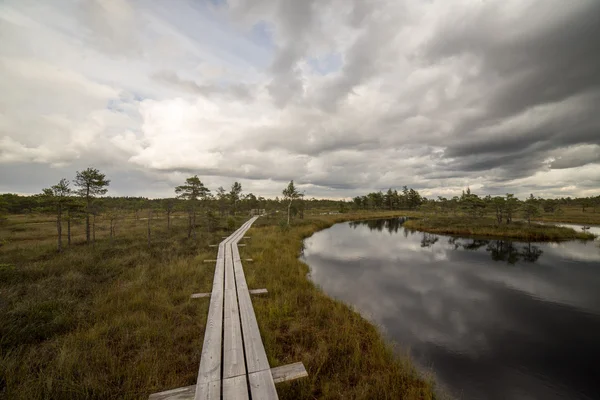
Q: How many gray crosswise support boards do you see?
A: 5